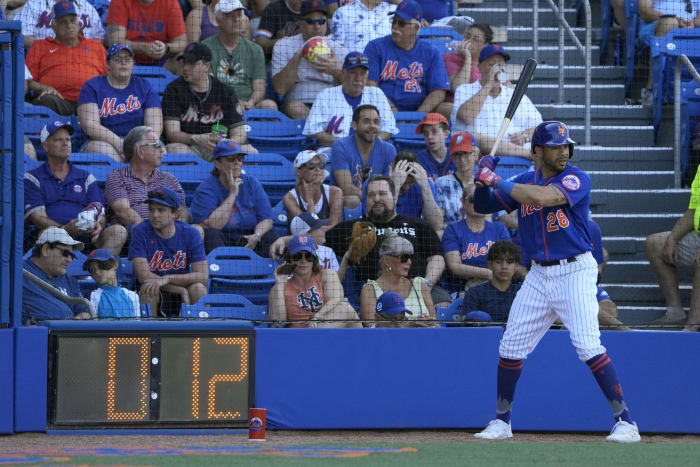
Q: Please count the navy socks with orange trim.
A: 2